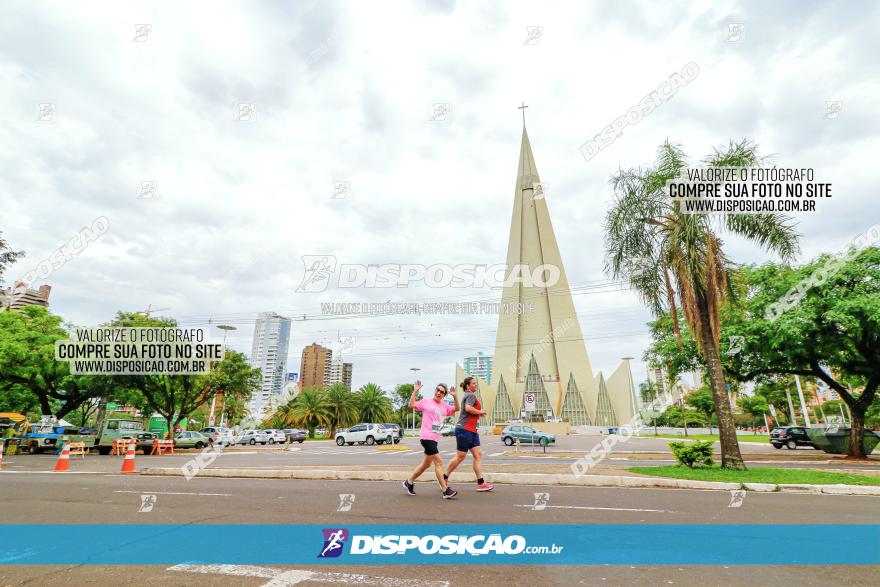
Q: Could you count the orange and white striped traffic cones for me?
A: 3